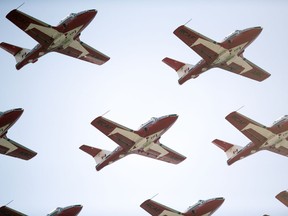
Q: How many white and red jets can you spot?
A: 8